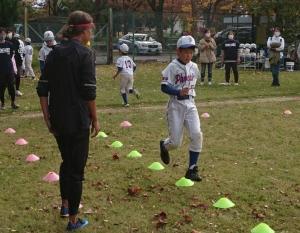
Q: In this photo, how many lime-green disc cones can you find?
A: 7